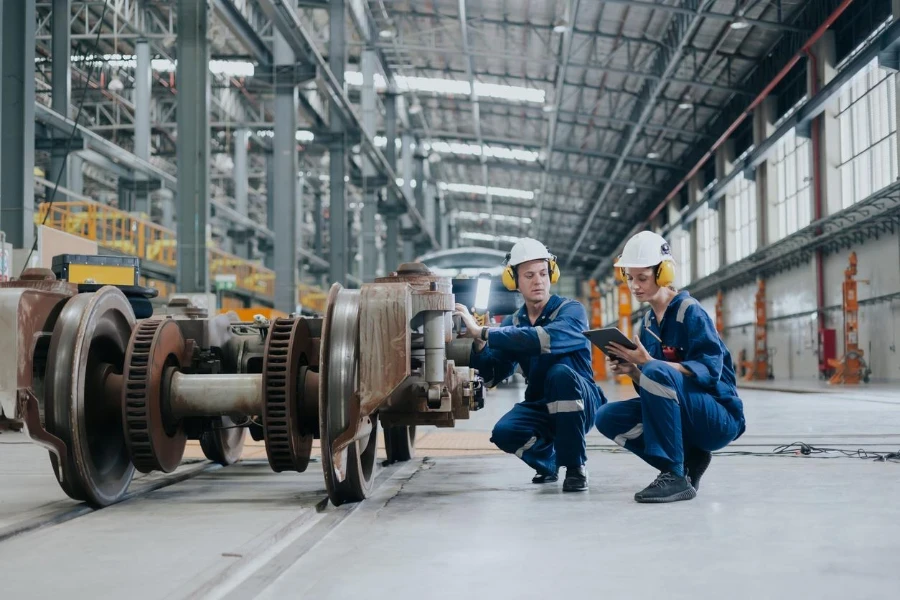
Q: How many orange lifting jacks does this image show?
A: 5